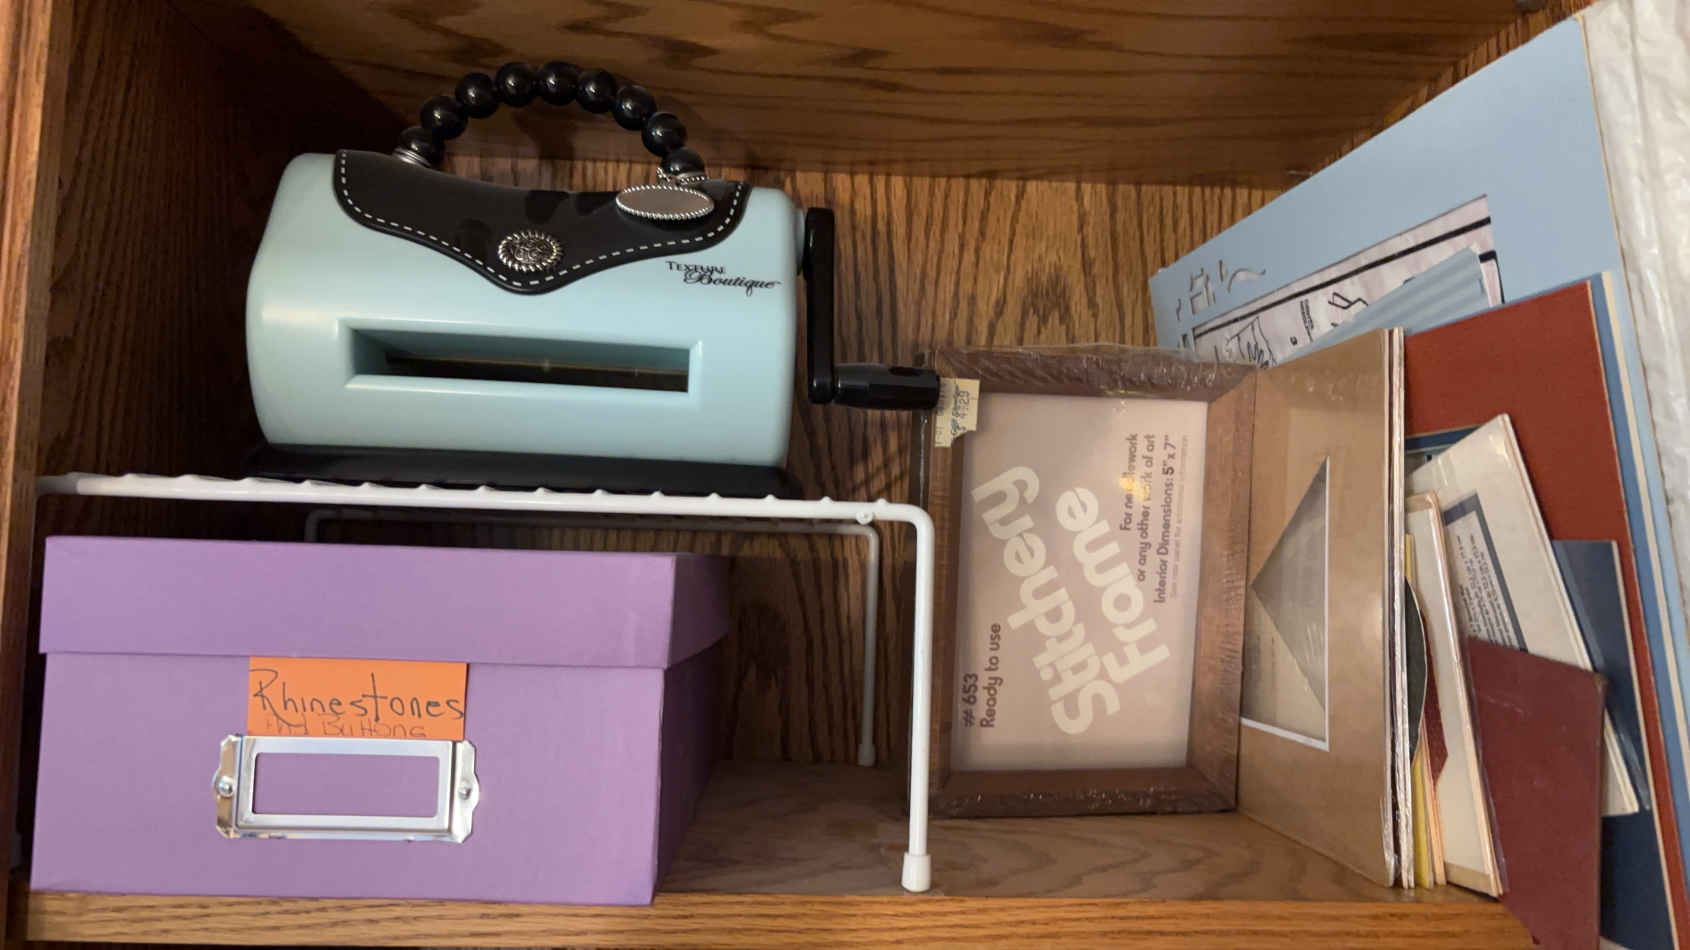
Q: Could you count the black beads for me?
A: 9